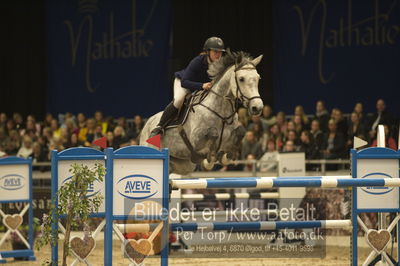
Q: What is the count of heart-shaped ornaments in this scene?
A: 4